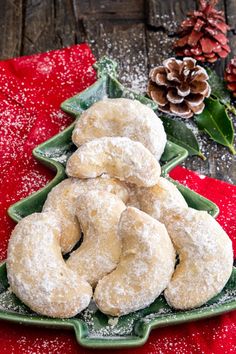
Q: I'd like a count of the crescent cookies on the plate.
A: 8